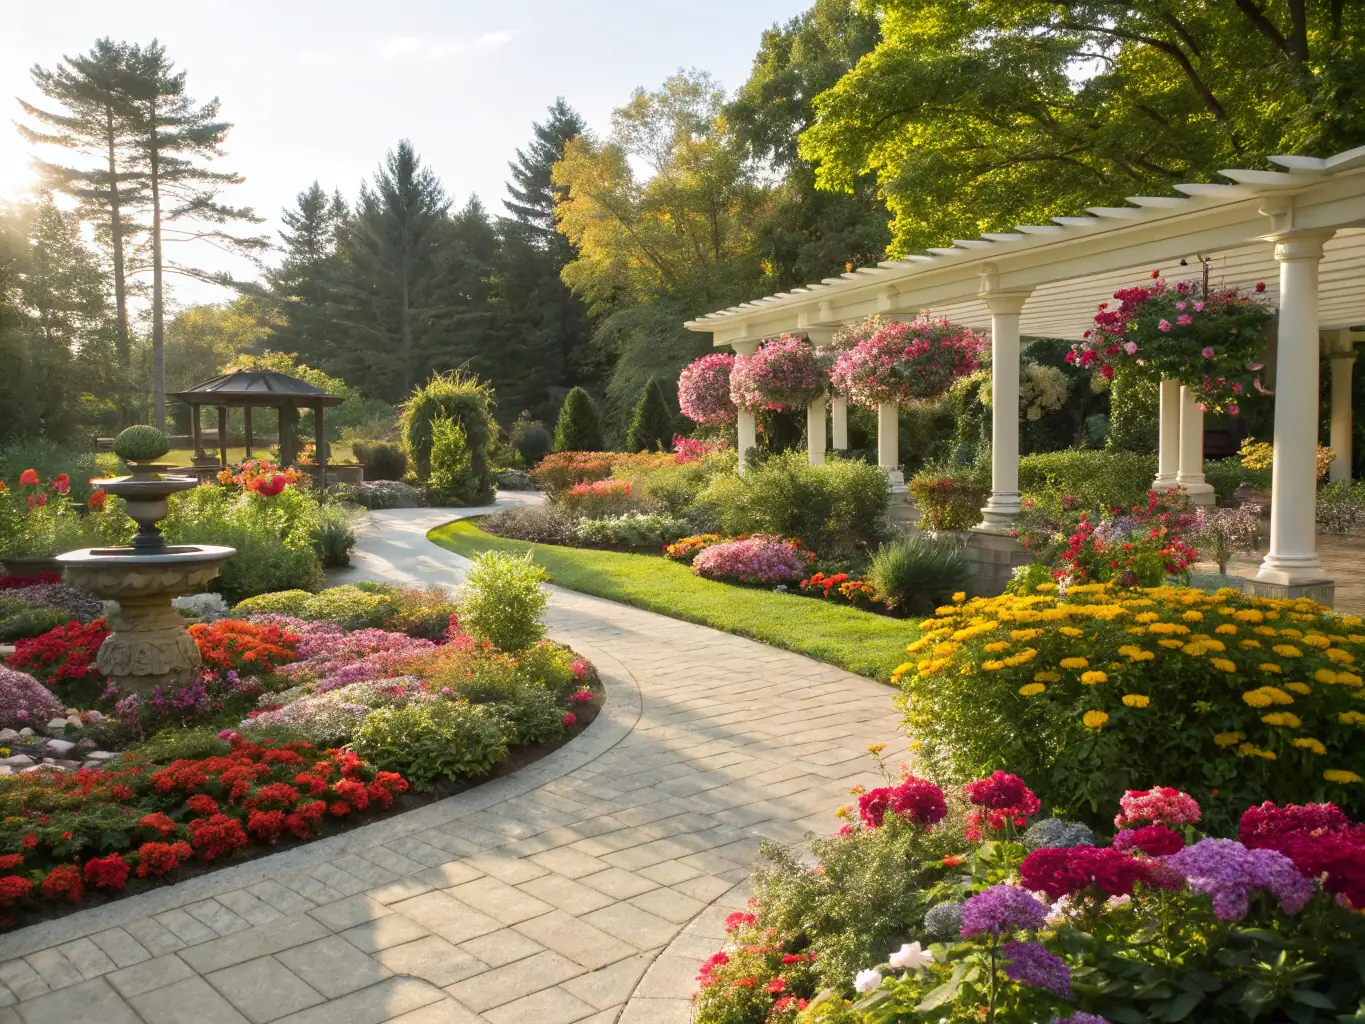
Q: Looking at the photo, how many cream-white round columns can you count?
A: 9